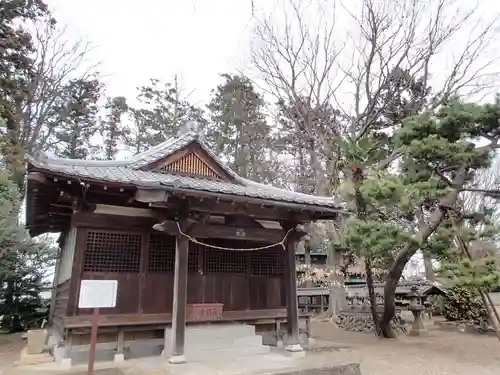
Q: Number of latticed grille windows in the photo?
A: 4